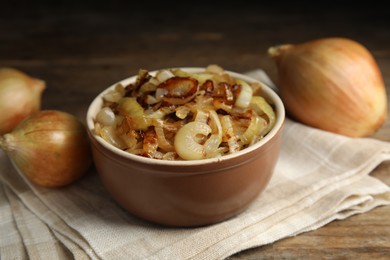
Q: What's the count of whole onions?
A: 3